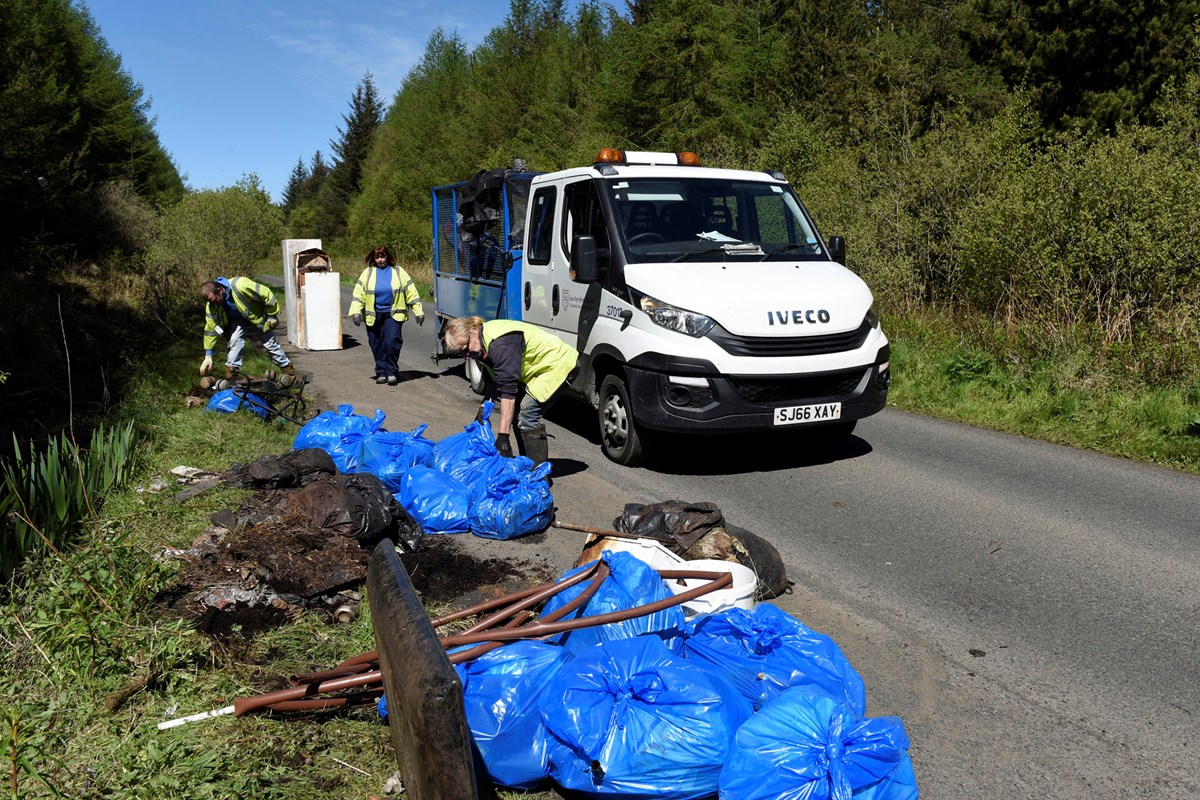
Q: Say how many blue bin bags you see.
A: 13